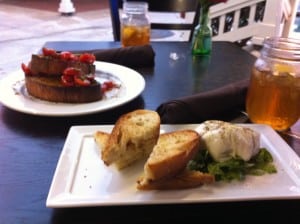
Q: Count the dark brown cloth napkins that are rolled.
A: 2